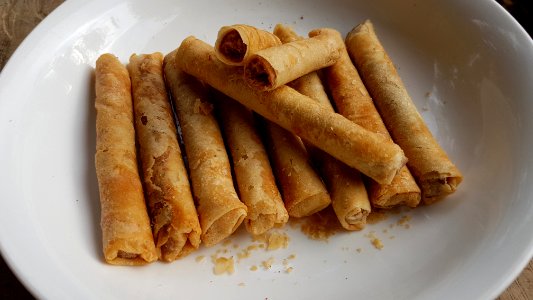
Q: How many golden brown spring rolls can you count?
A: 11